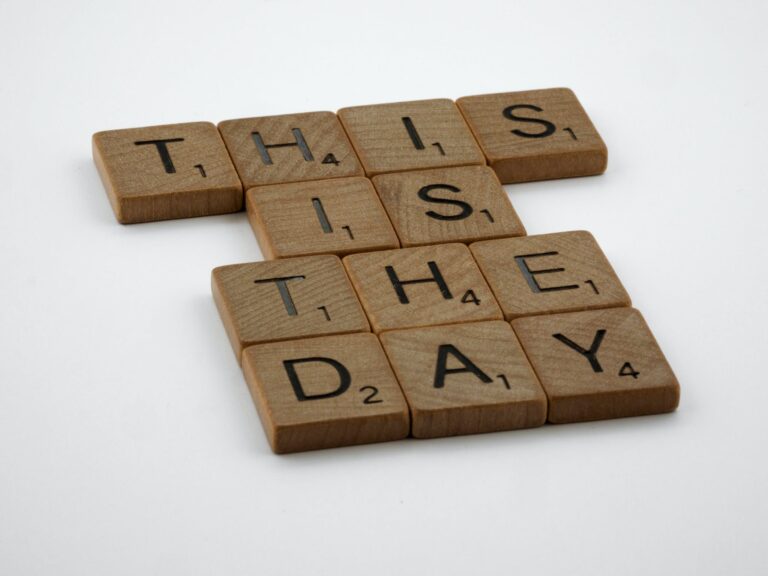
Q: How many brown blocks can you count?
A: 12